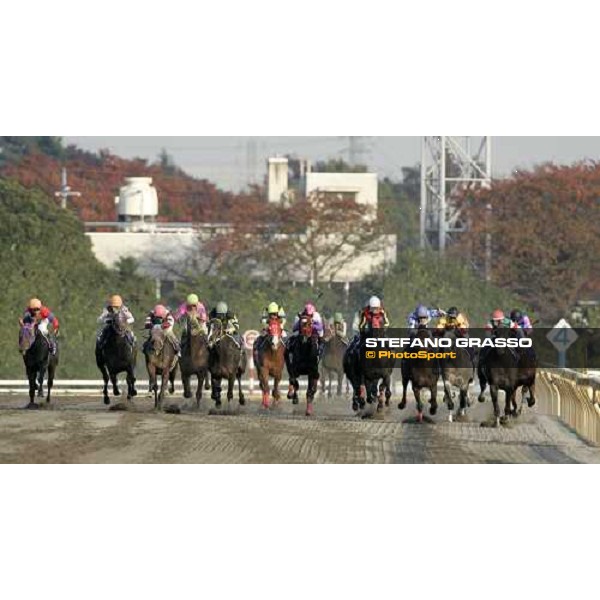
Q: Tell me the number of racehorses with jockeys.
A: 13